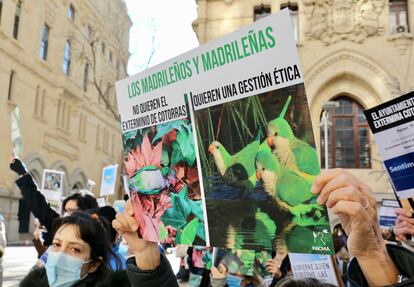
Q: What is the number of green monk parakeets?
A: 3